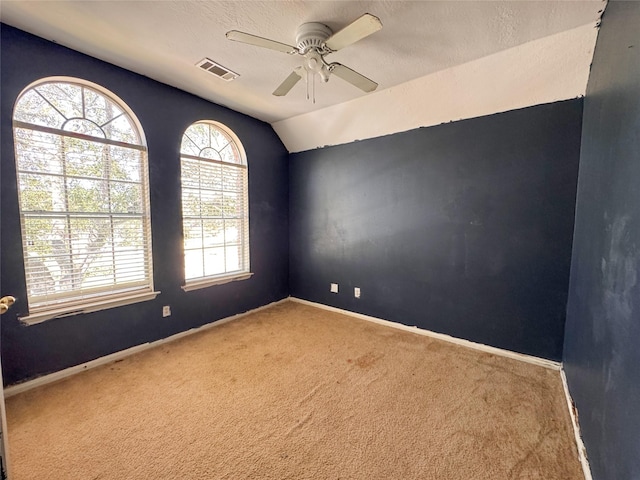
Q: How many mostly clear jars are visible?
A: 0